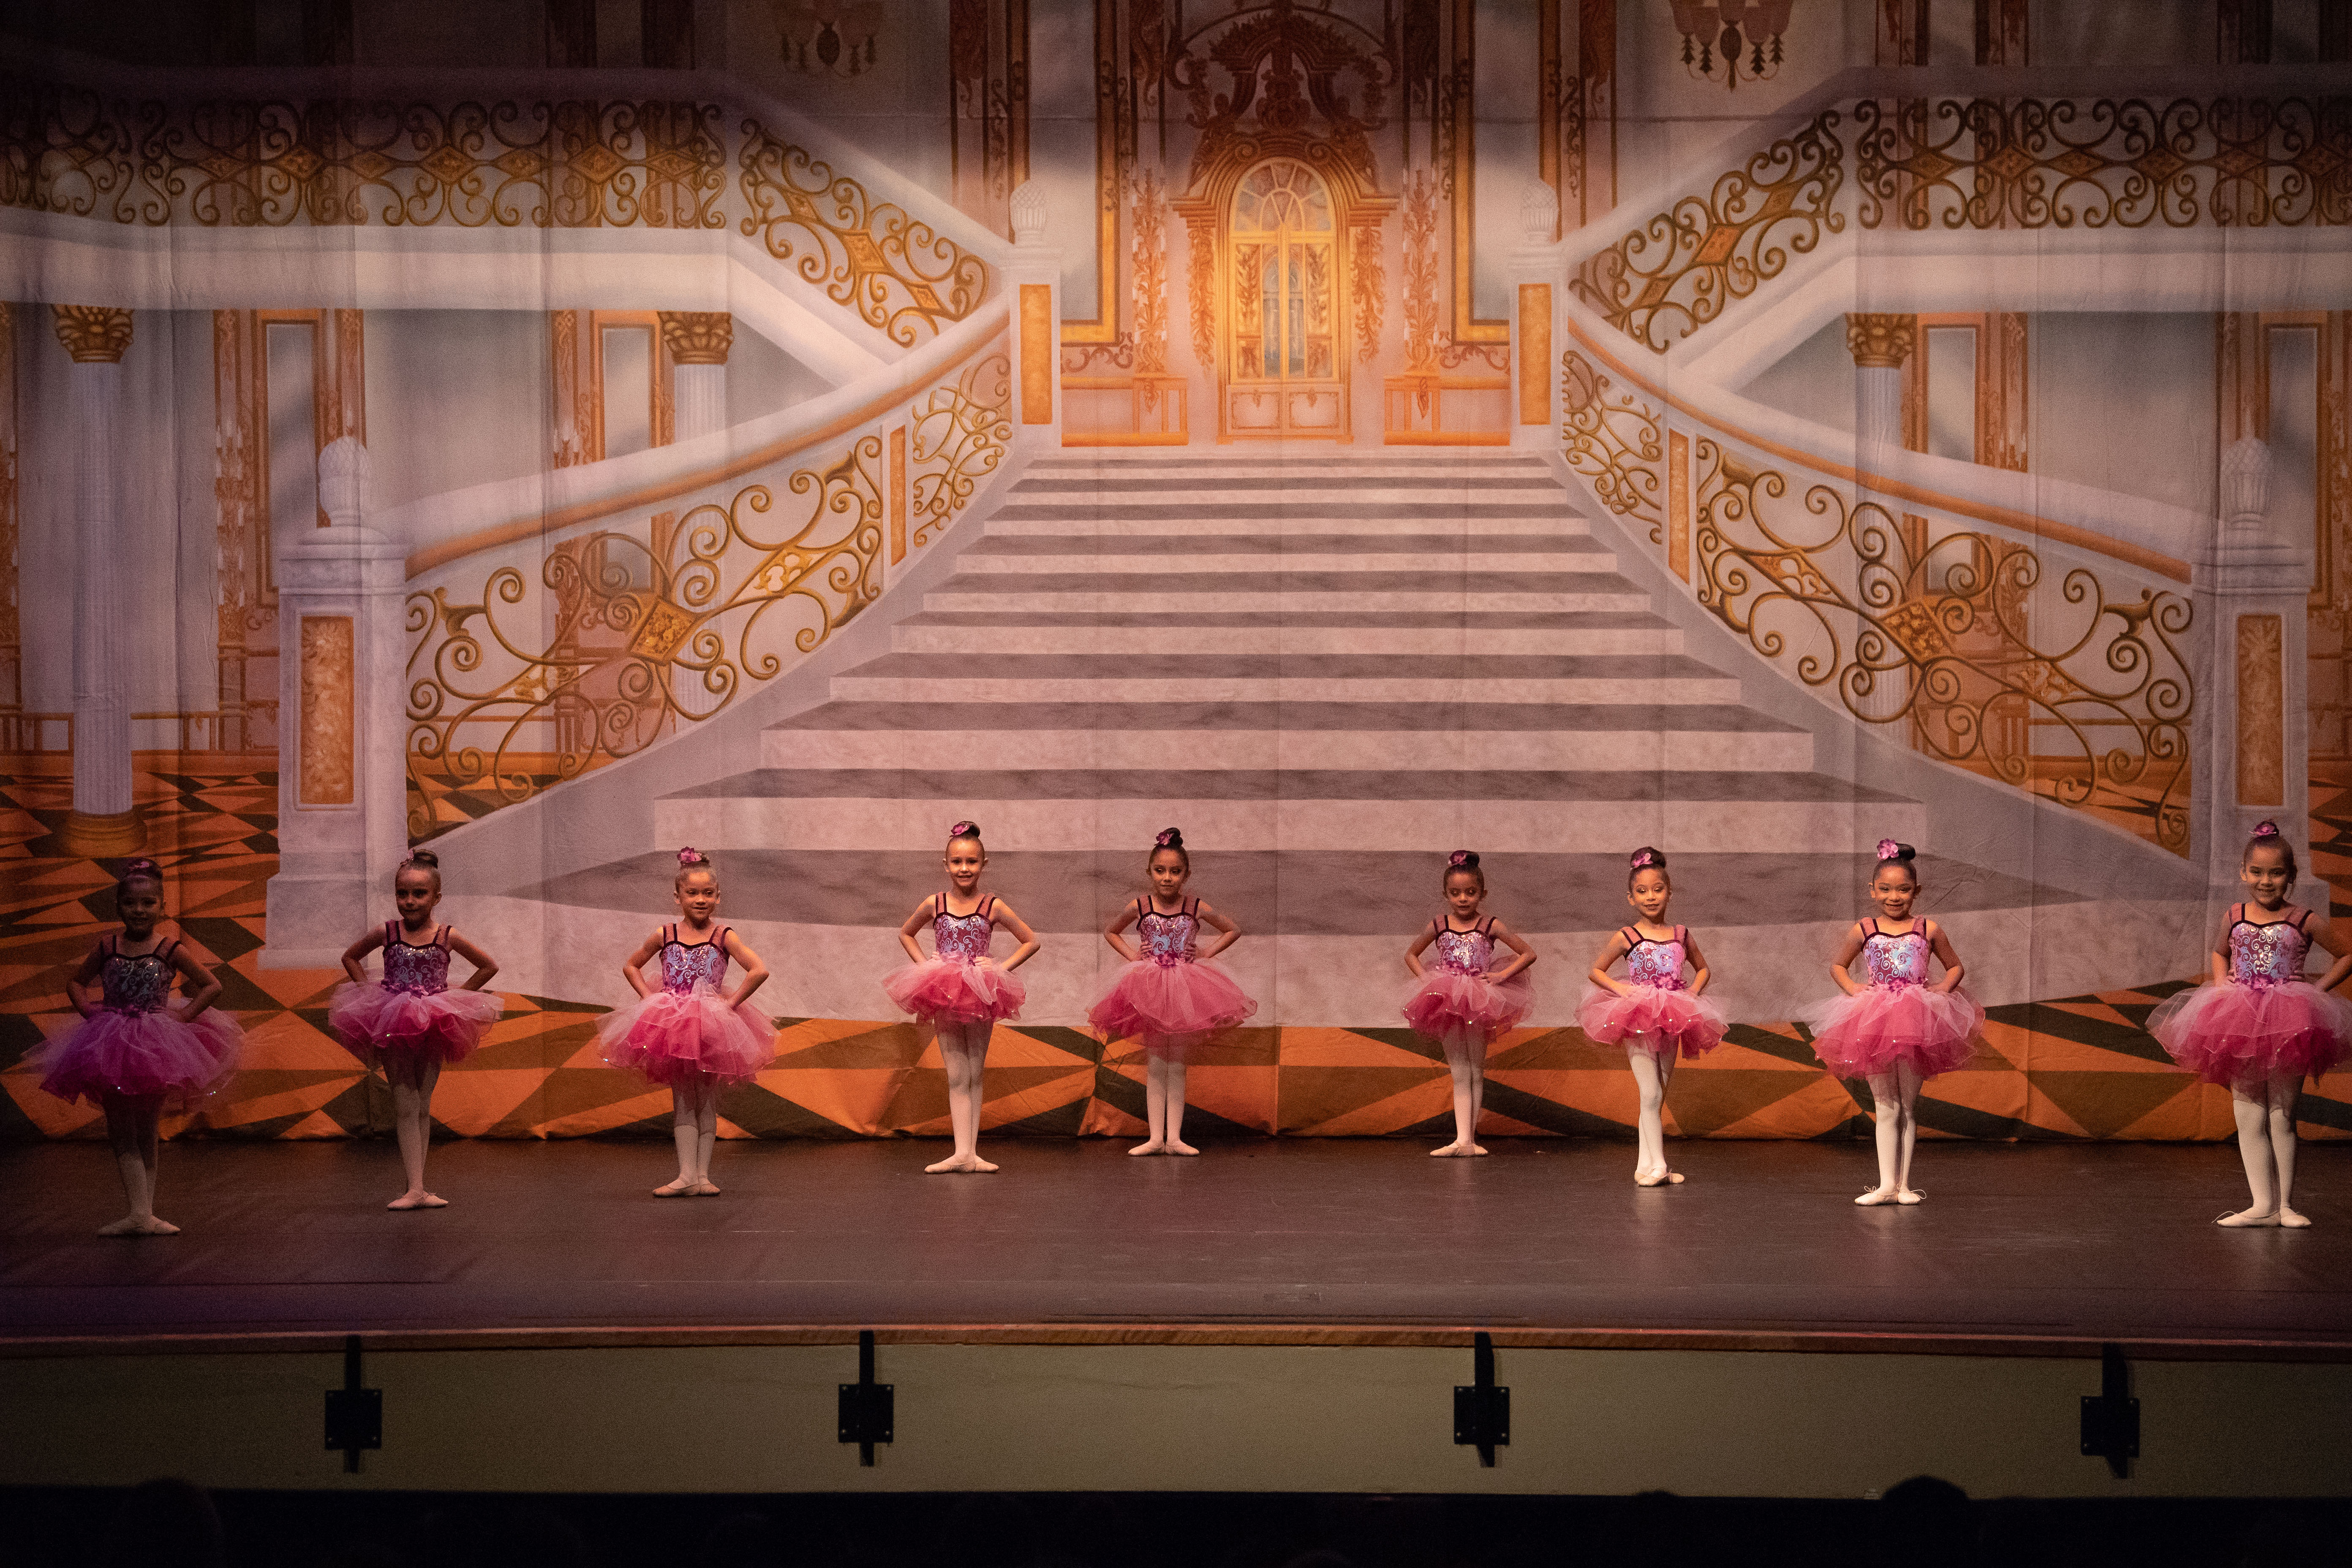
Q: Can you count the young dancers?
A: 9